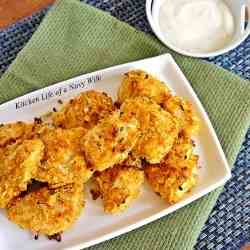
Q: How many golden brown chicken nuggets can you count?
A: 11